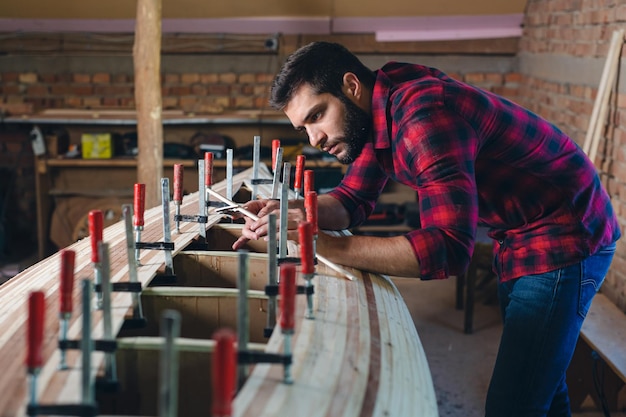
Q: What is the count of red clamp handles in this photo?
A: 13